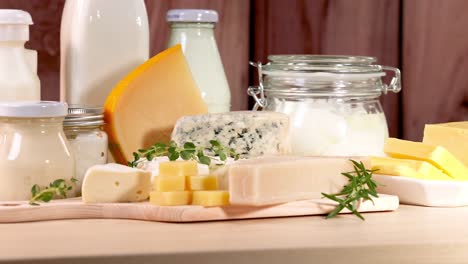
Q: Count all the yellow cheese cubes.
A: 5